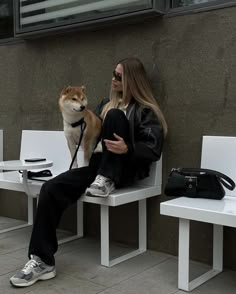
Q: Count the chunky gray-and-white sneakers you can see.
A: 2